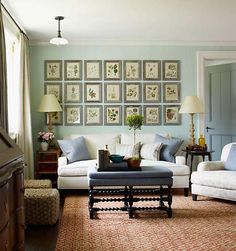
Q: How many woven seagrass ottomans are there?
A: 2